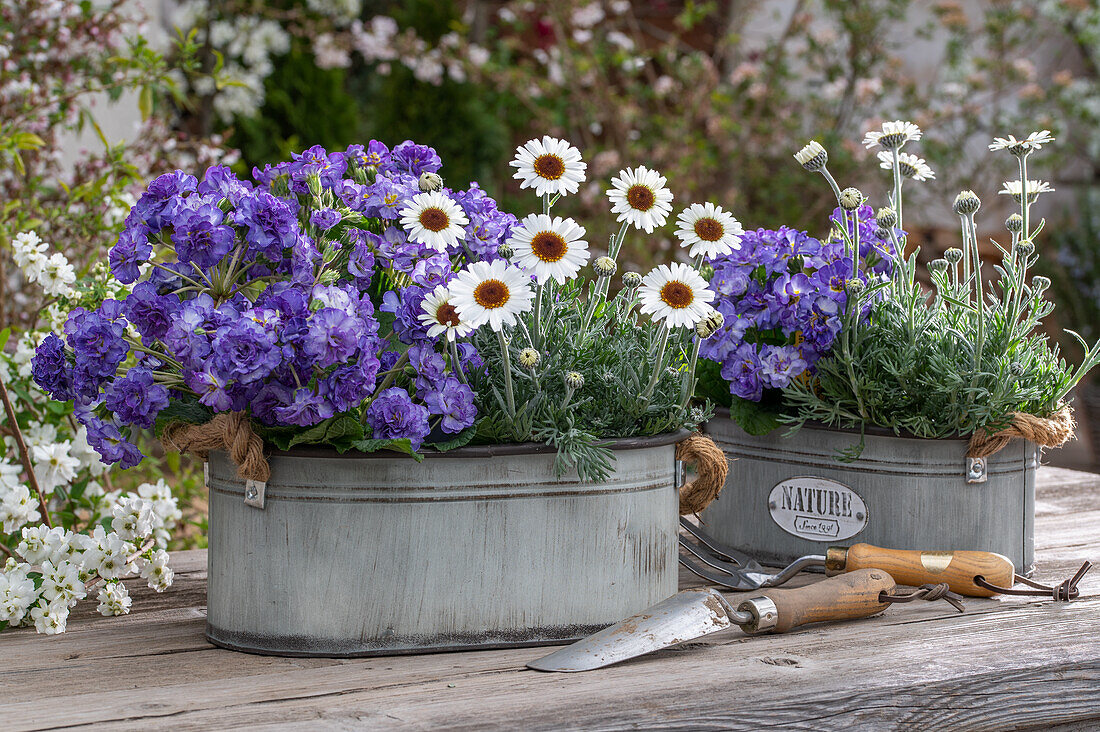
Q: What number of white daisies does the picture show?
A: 12